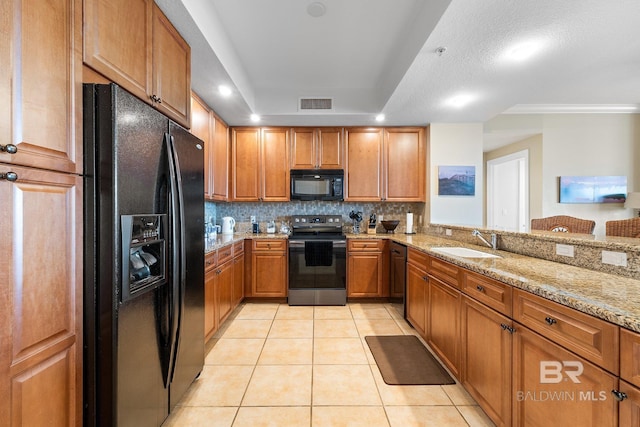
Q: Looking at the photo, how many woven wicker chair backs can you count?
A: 2